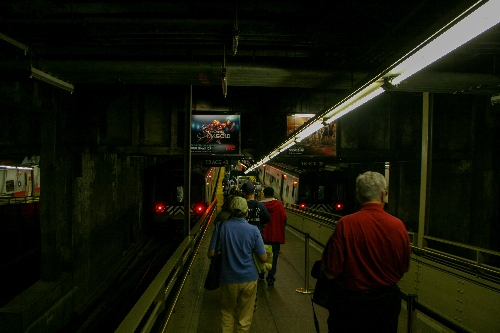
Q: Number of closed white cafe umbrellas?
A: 0